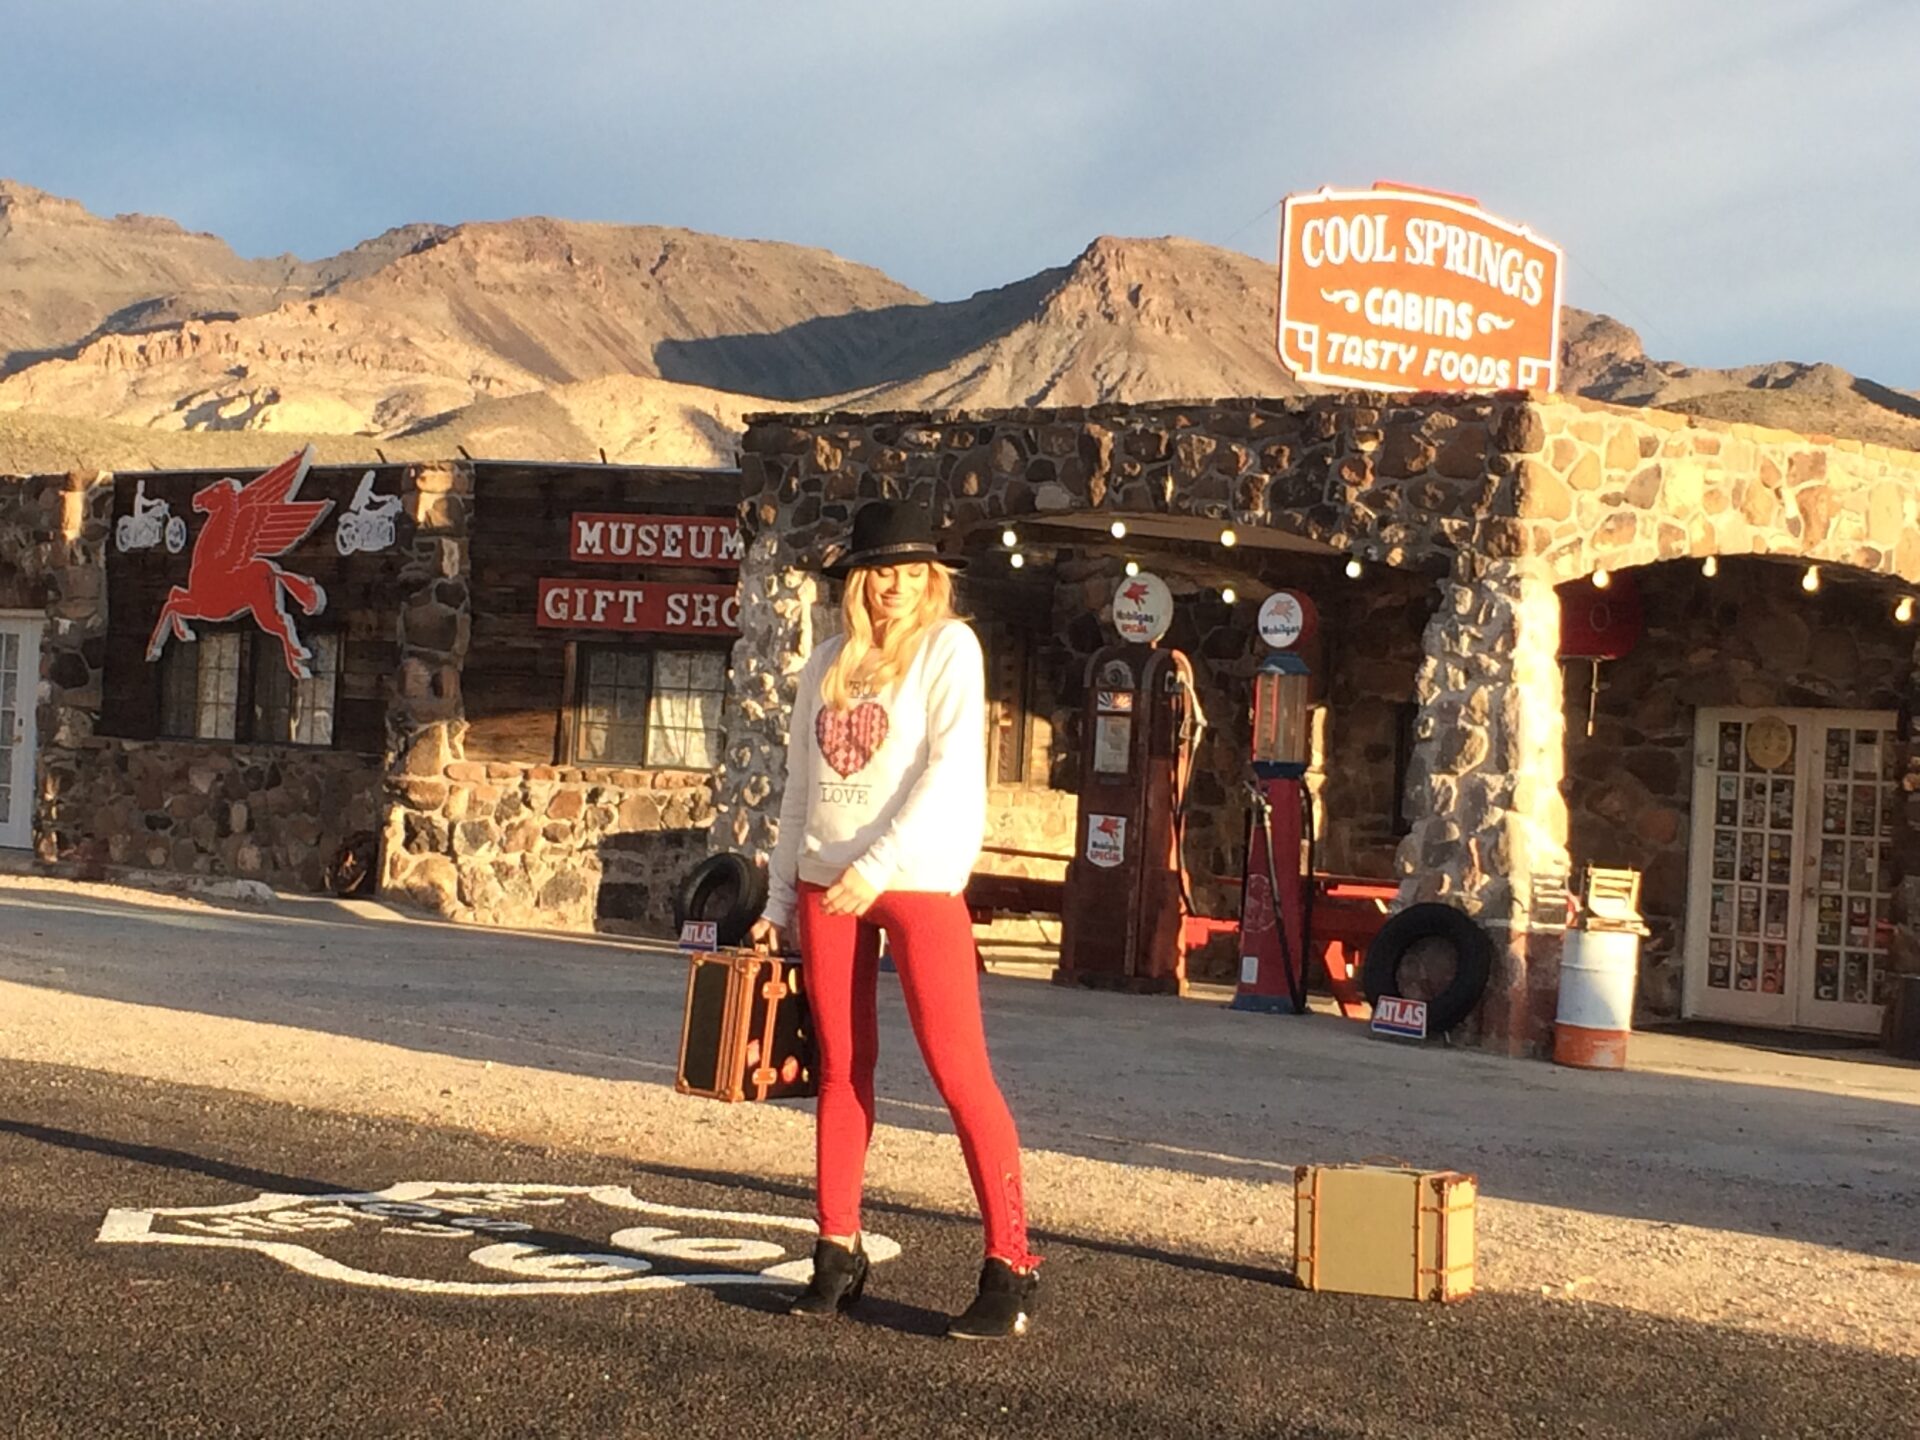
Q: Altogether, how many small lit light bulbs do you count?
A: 11